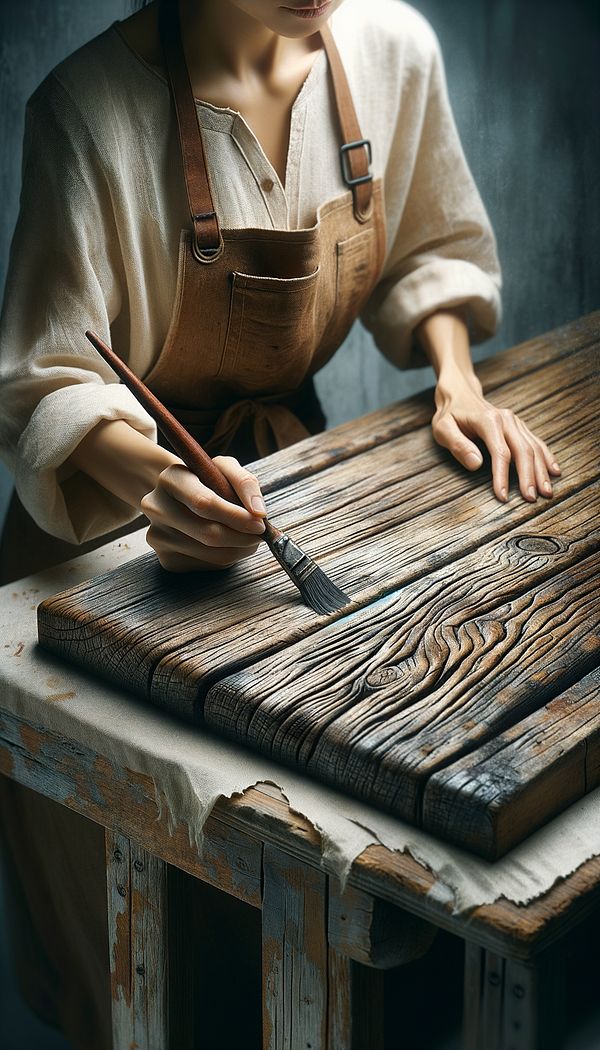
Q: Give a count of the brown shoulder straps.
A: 2